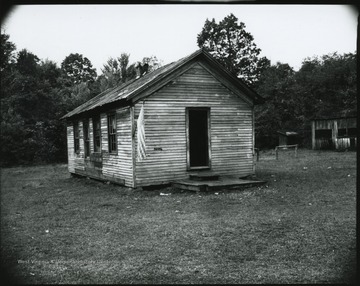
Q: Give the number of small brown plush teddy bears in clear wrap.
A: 0